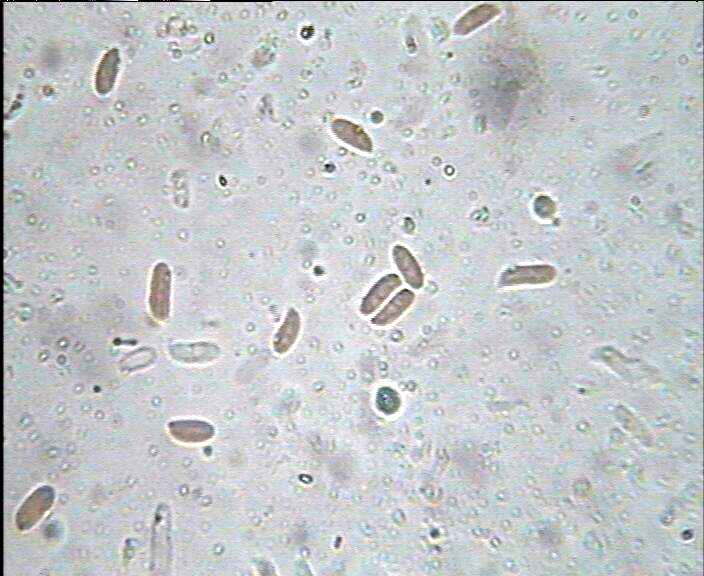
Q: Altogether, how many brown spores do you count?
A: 11